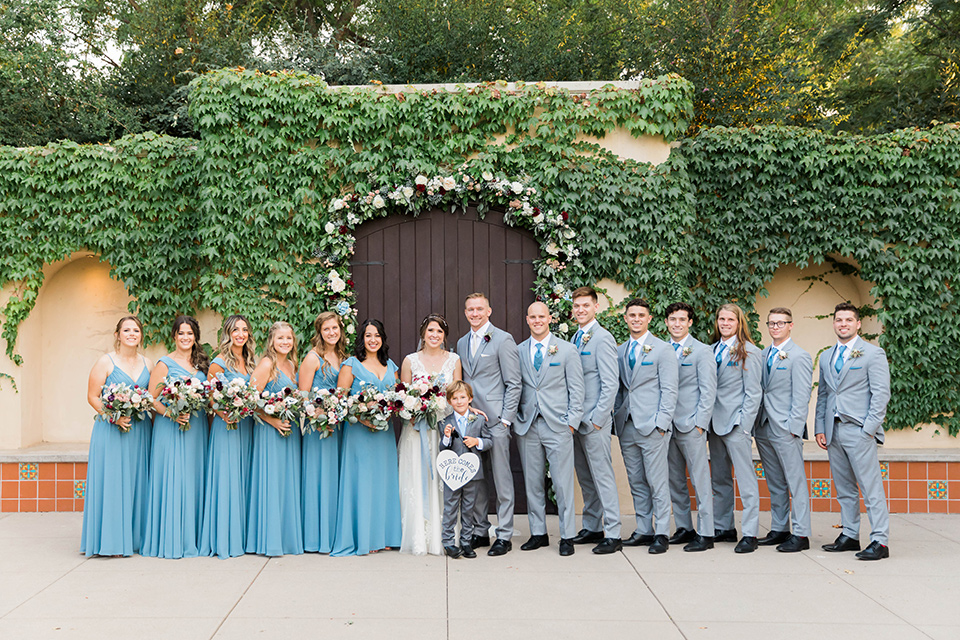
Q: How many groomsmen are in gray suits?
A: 7